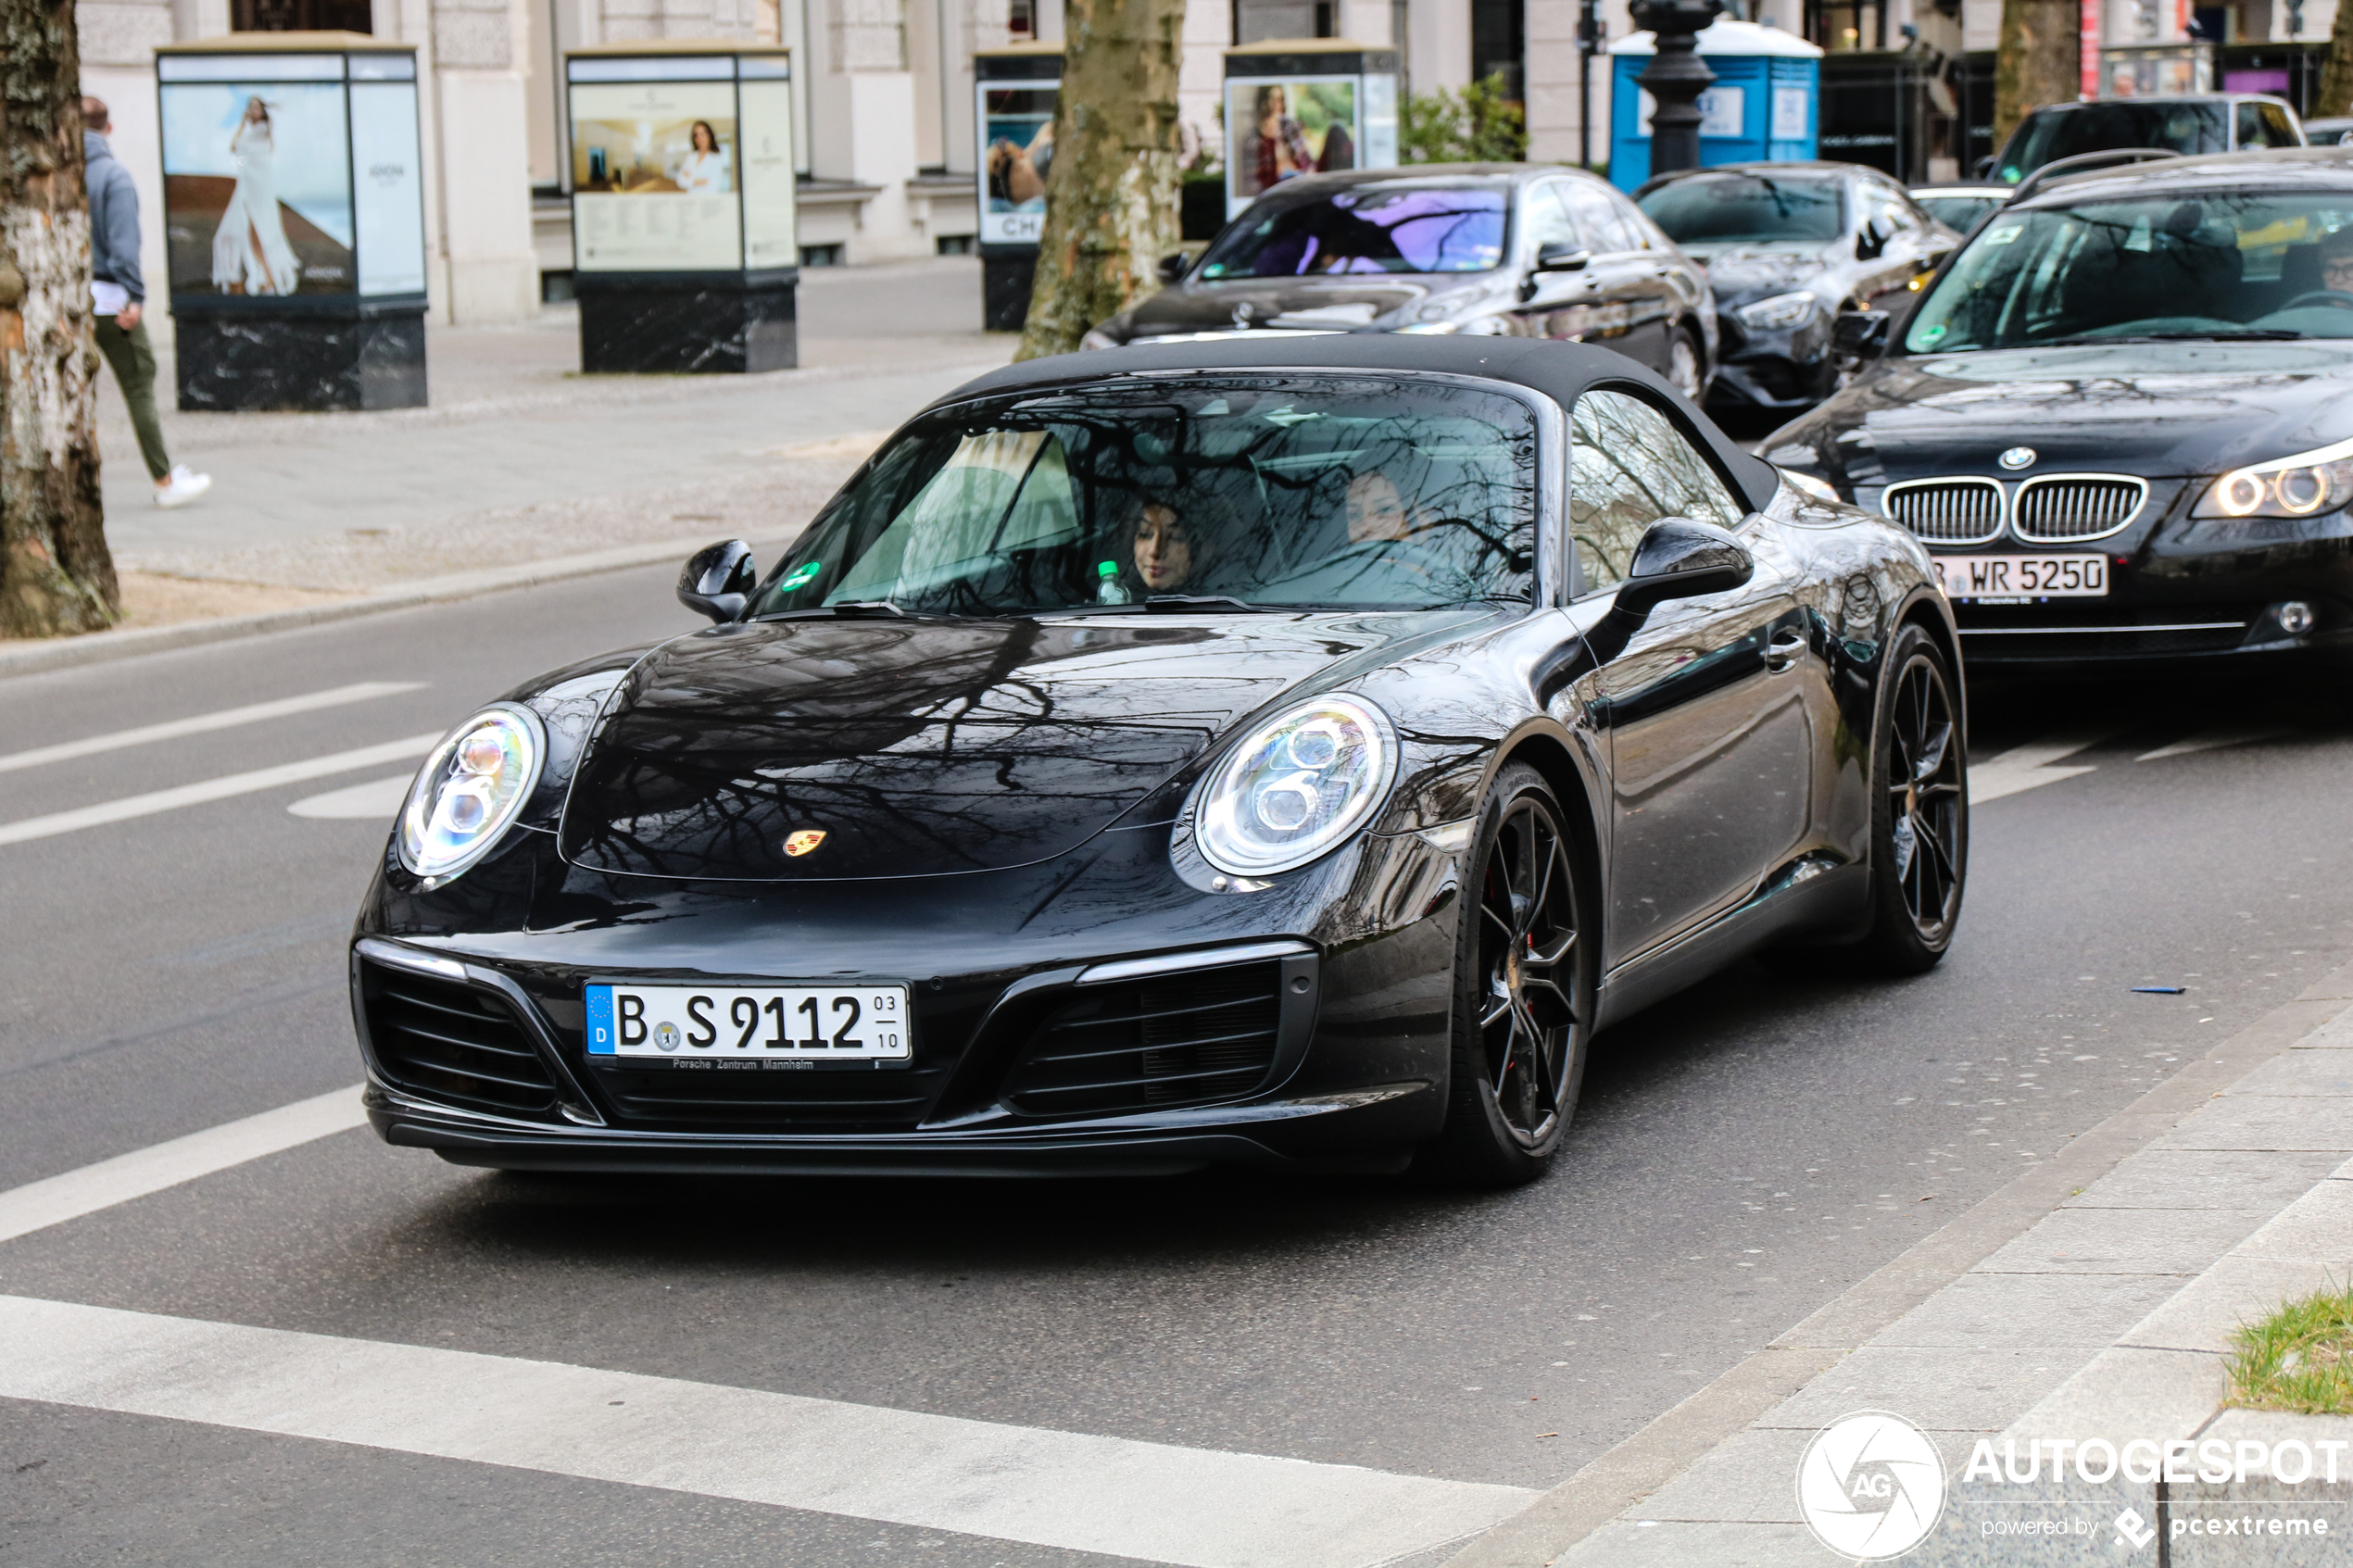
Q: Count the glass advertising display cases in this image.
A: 4